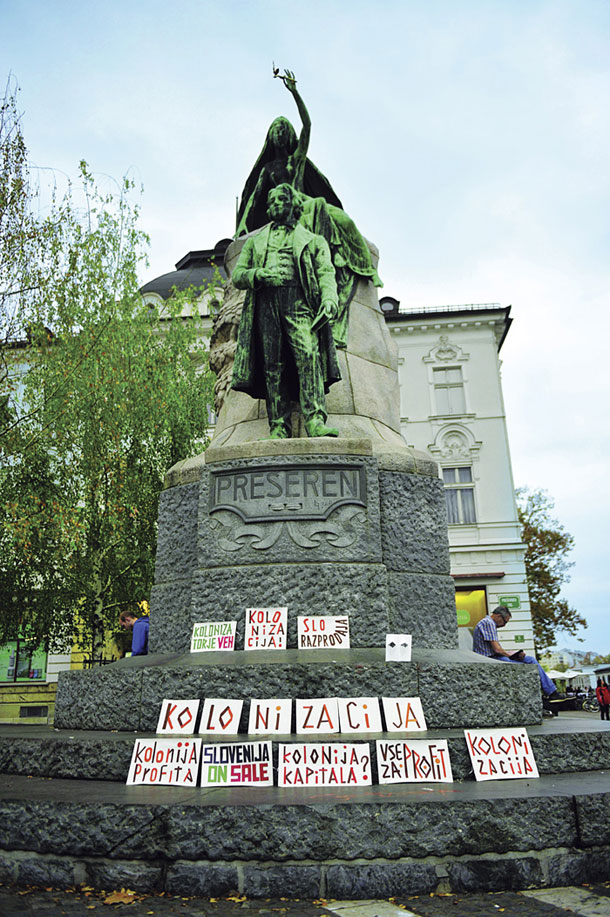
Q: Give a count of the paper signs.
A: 15